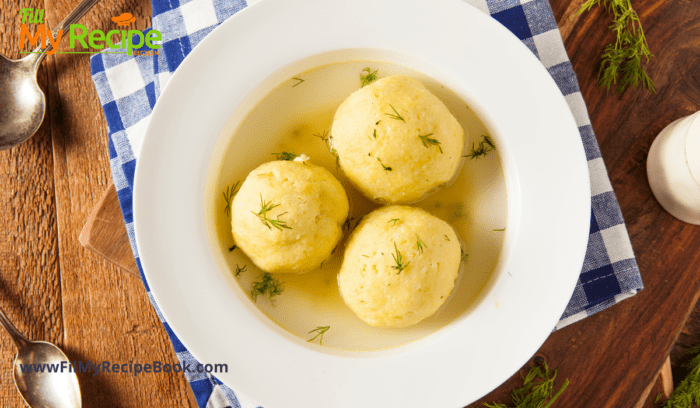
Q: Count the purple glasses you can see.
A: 0